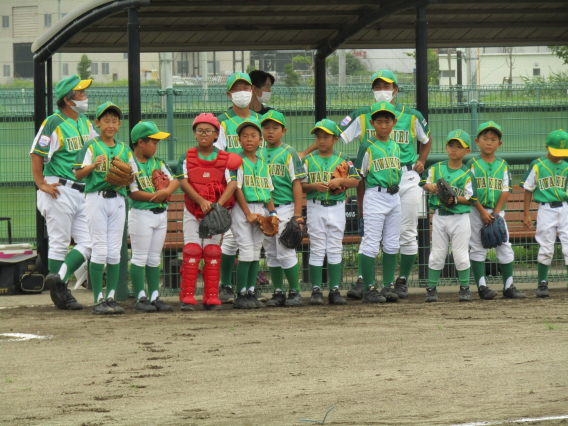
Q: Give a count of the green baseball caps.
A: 12